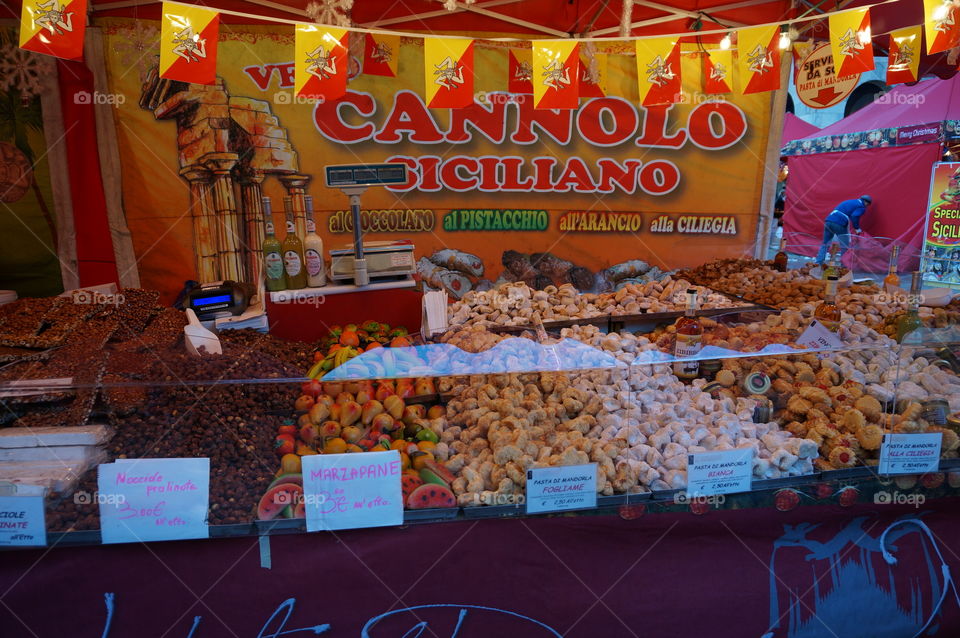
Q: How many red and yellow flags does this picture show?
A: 15